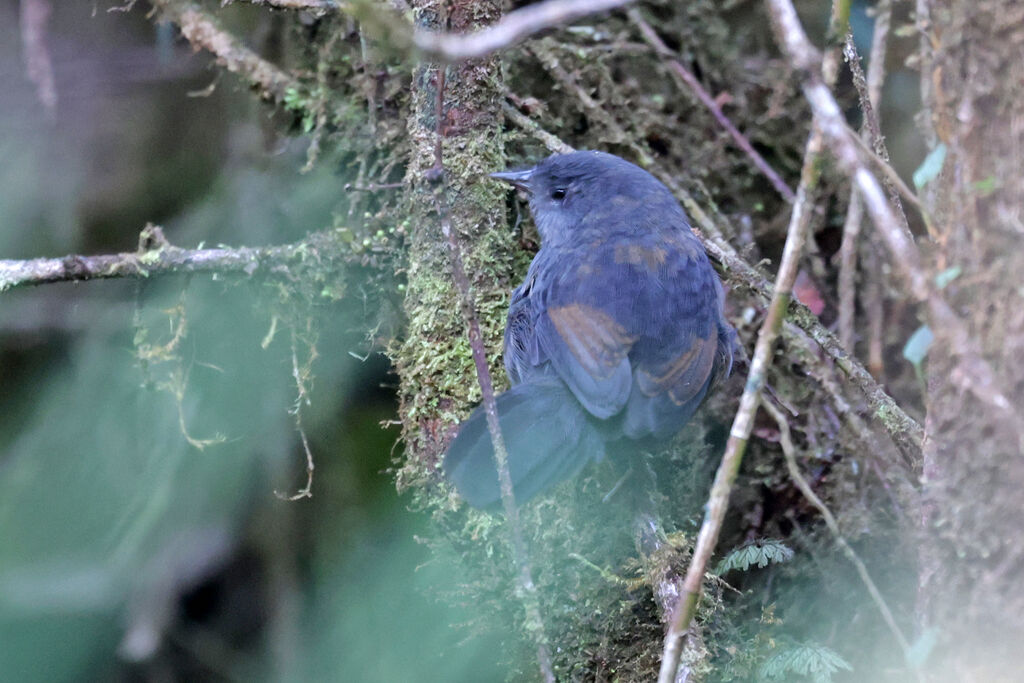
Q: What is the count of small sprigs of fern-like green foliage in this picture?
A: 2